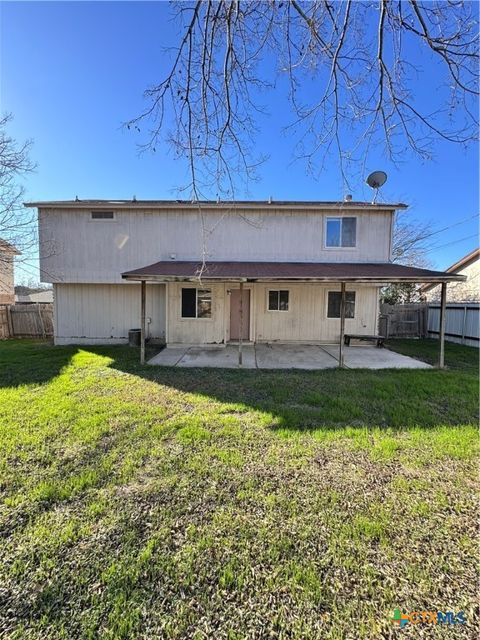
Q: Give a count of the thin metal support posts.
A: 4